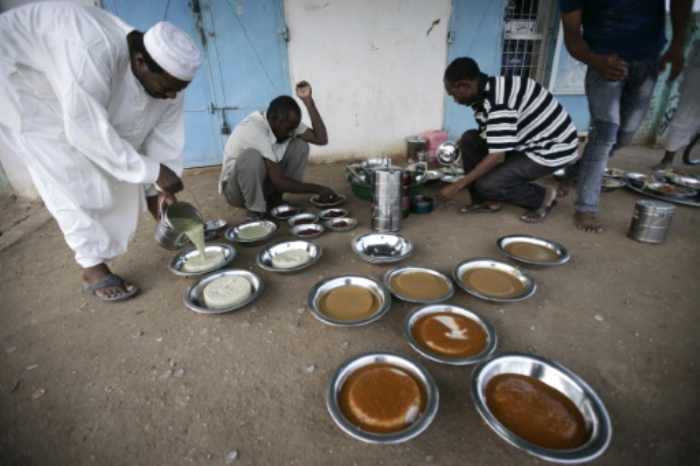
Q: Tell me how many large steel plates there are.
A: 12